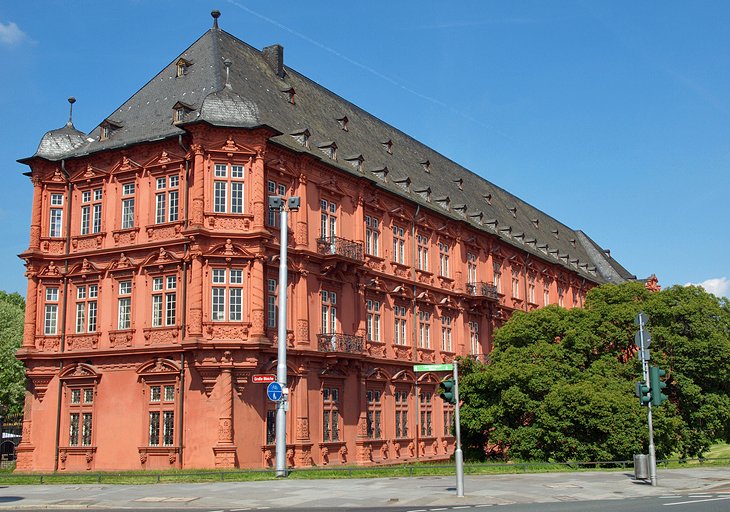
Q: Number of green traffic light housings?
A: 3